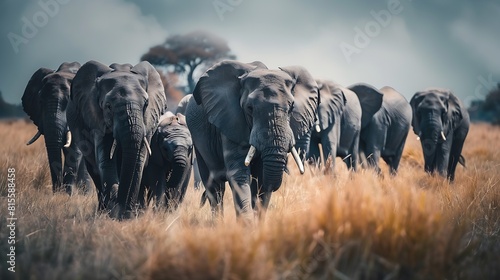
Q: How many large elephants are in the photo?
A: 6